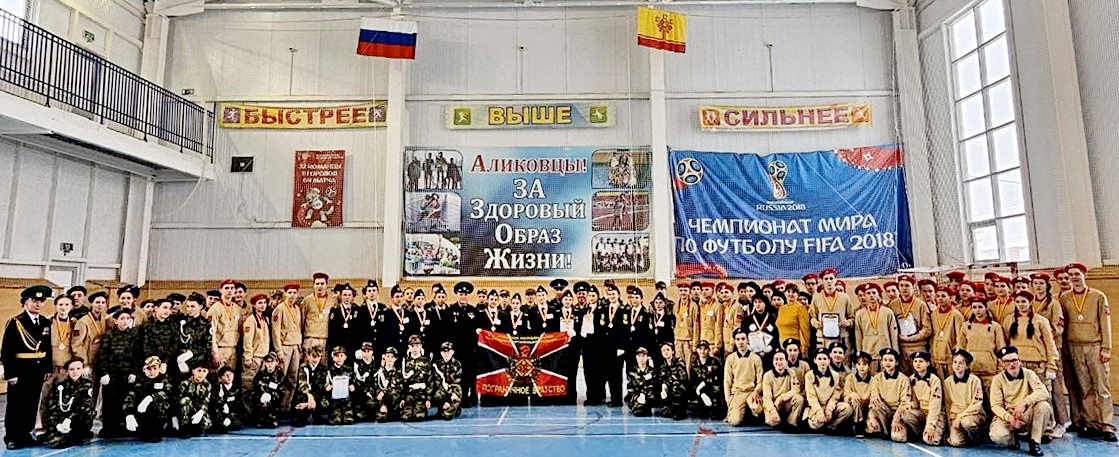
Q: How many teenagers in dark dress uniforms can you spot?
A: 13